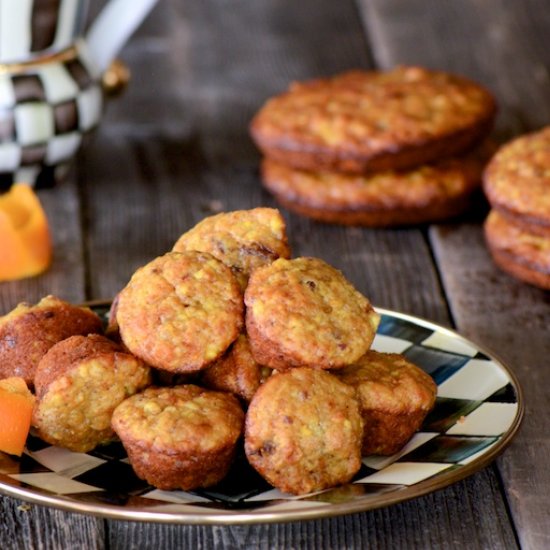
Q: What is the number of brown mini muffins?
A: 9